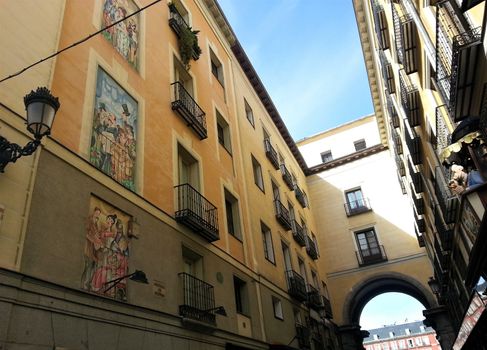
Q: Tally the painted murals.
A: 3